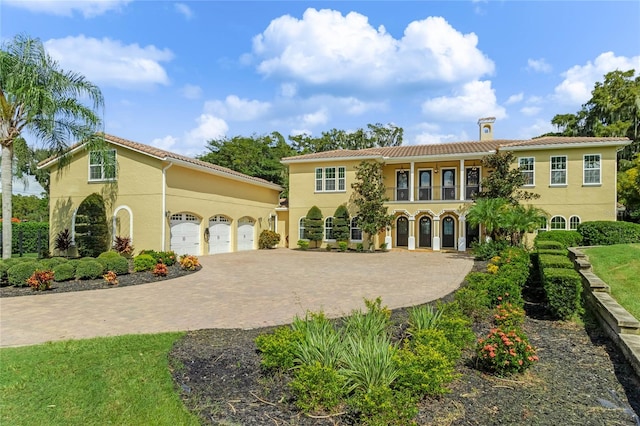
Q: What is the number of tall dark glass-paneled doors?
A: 8